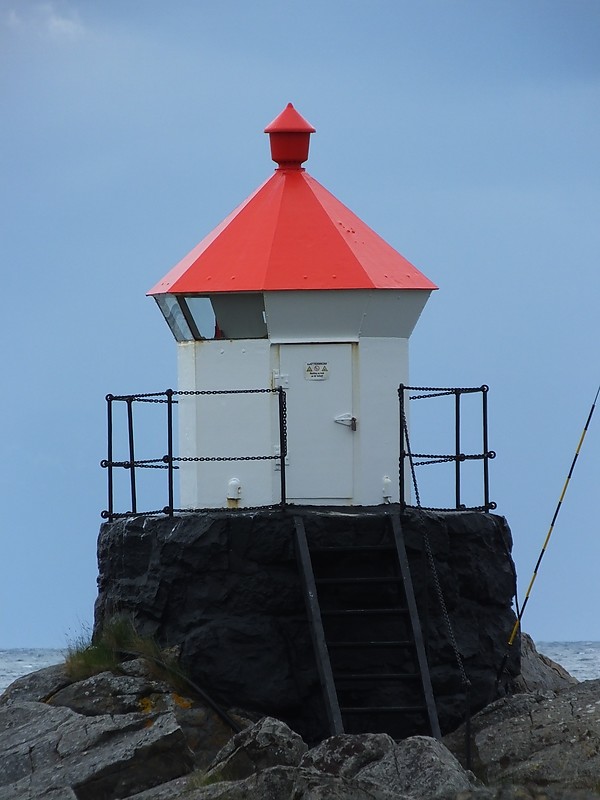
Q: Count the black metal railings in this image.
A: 2